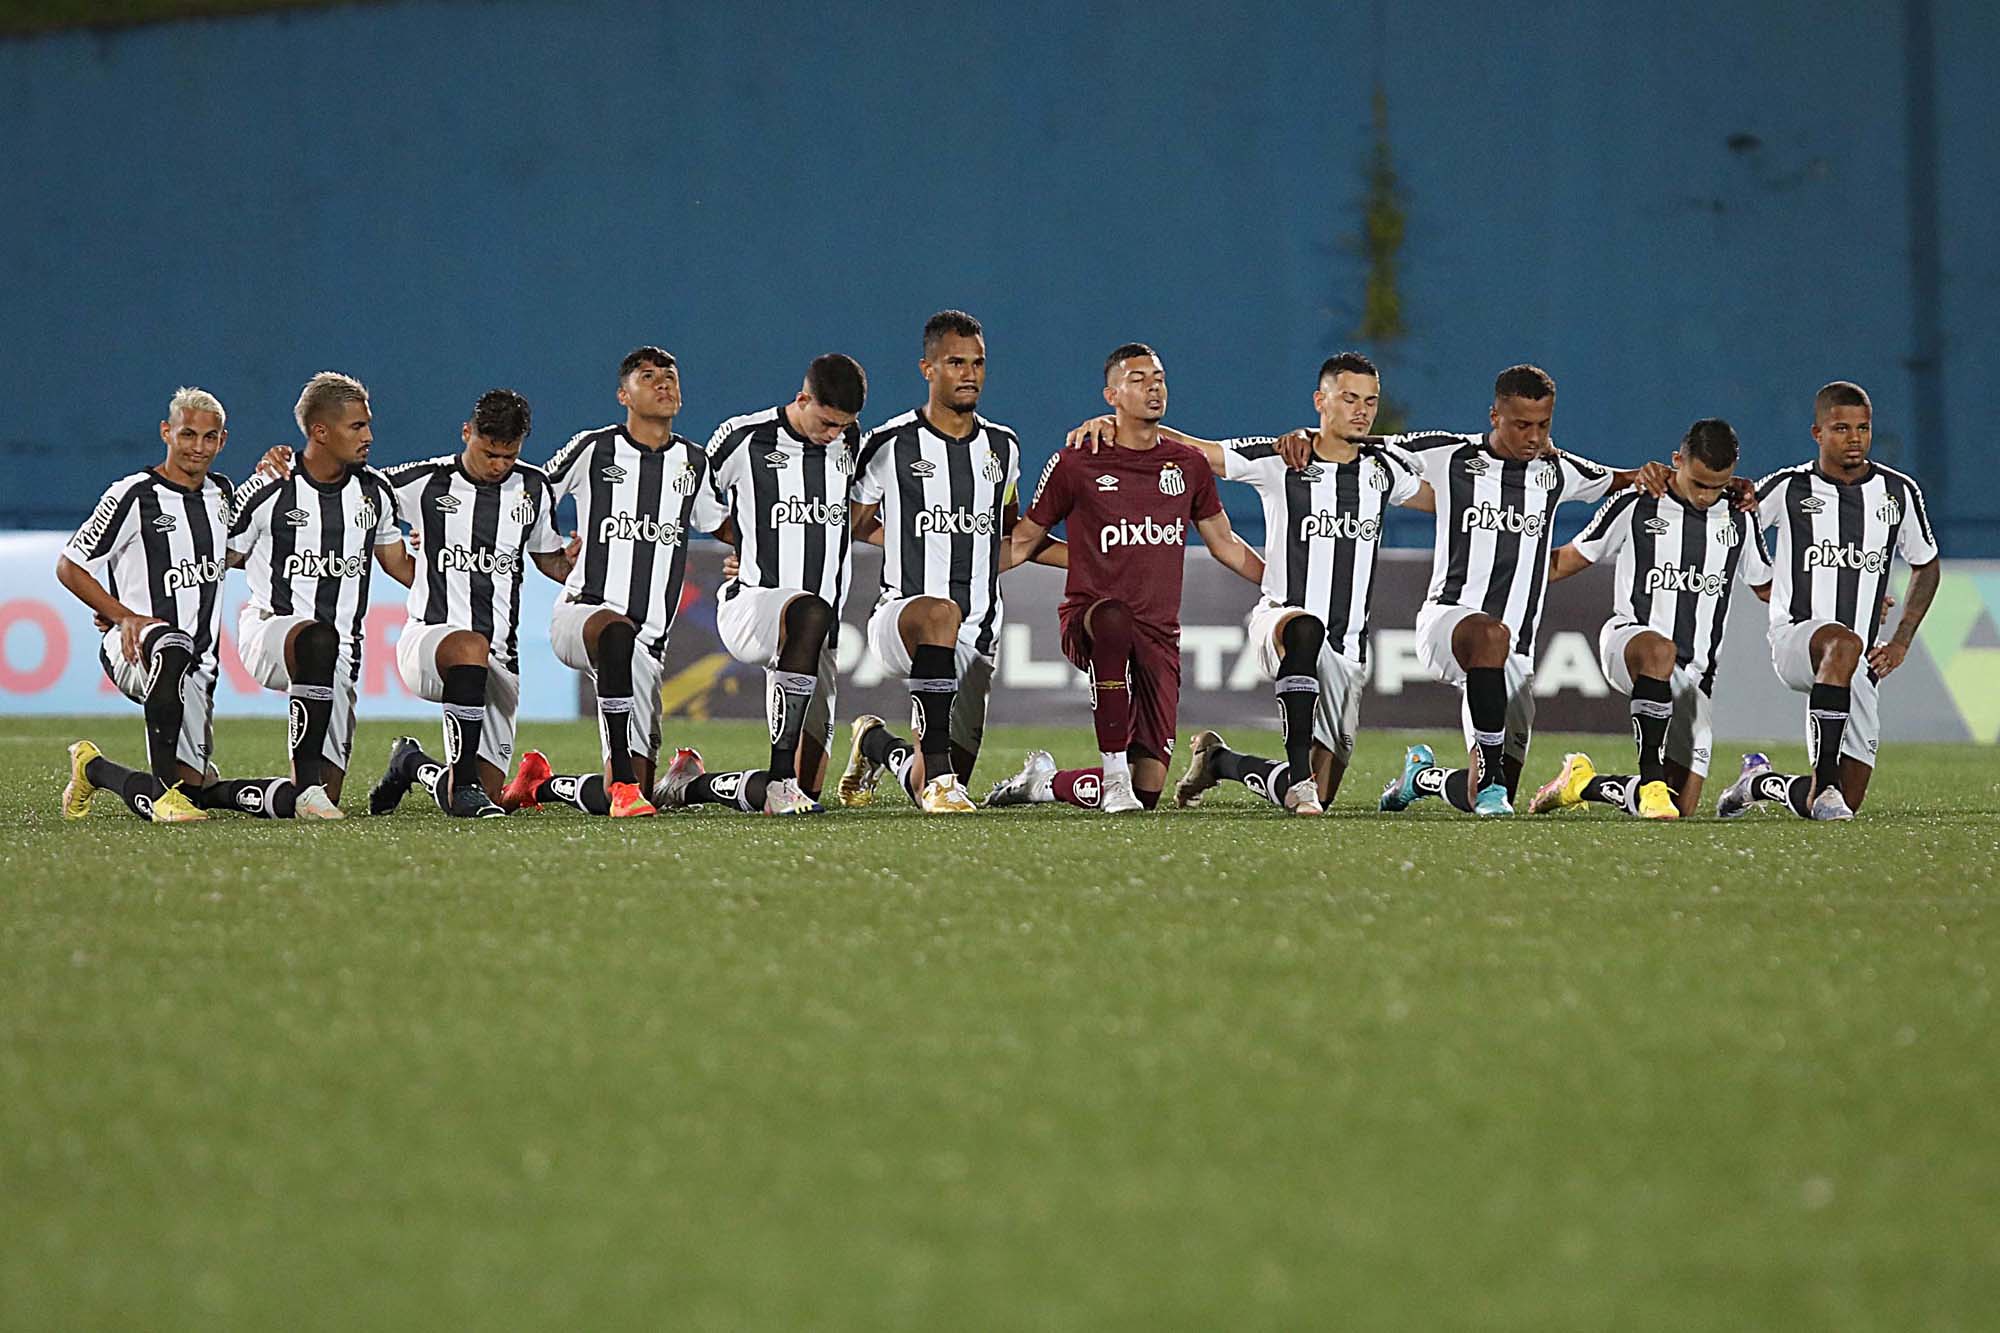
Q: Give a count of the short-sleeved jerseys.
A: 11